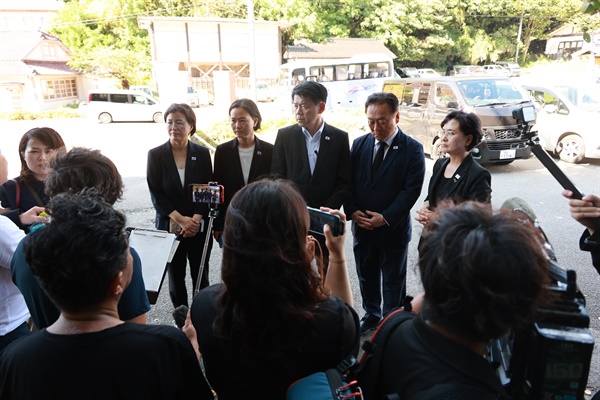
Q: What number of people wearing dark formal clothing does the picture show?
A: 5